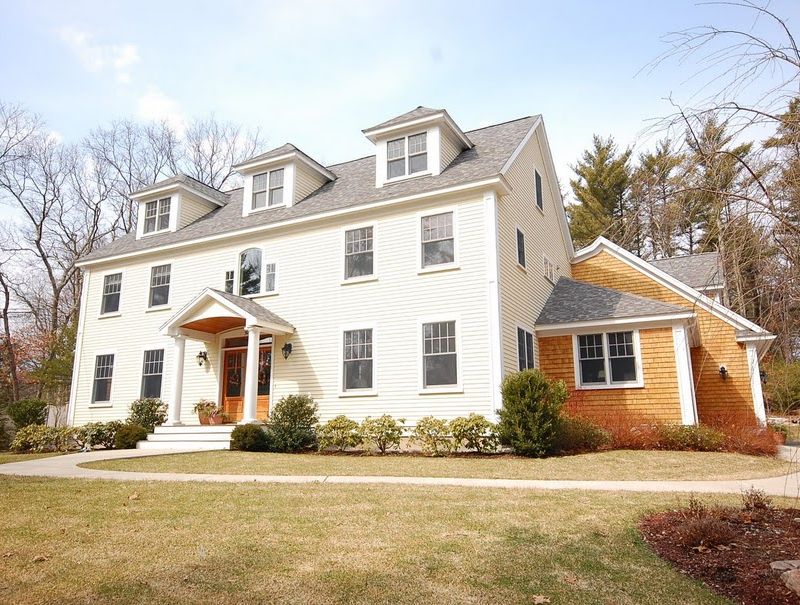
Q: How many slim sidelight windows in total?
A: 2